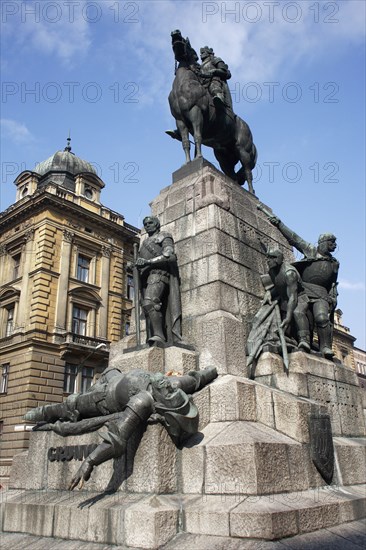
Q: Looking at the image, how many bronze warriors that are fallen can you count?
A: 1